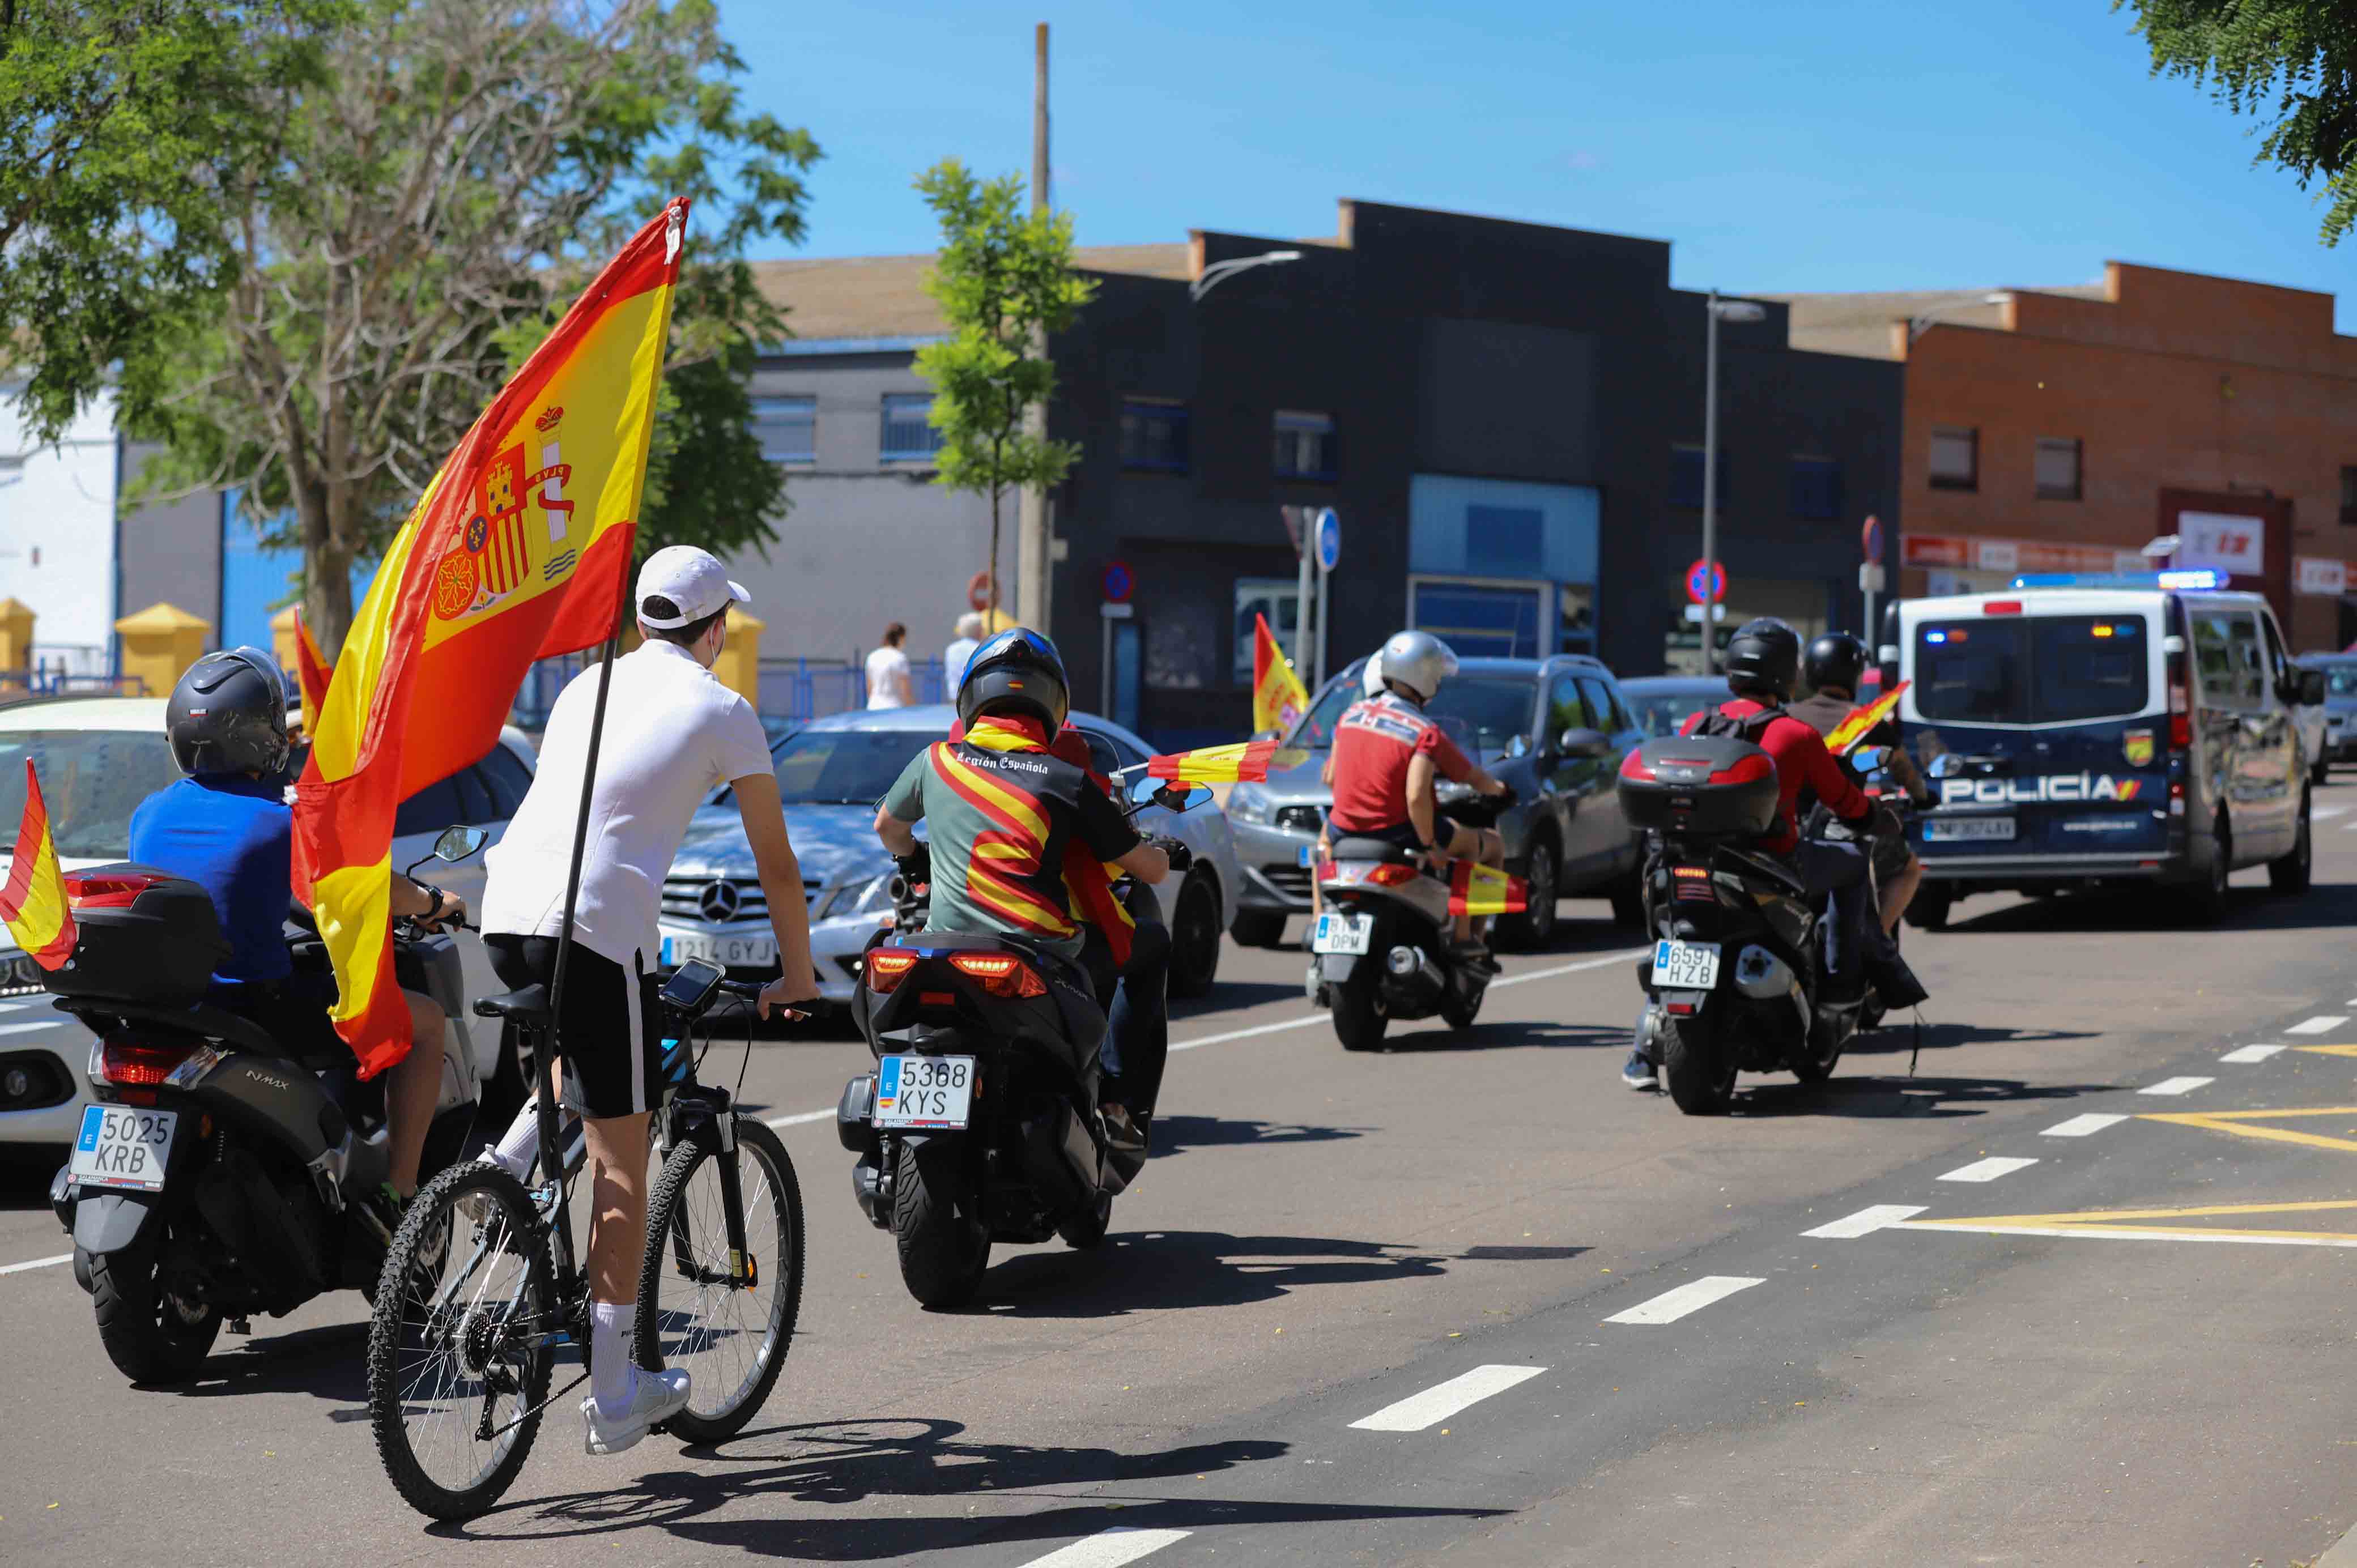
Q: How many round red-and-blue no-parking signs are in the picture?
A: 3